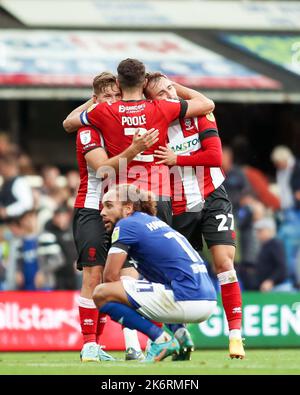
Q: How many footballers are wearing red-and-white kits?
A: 3